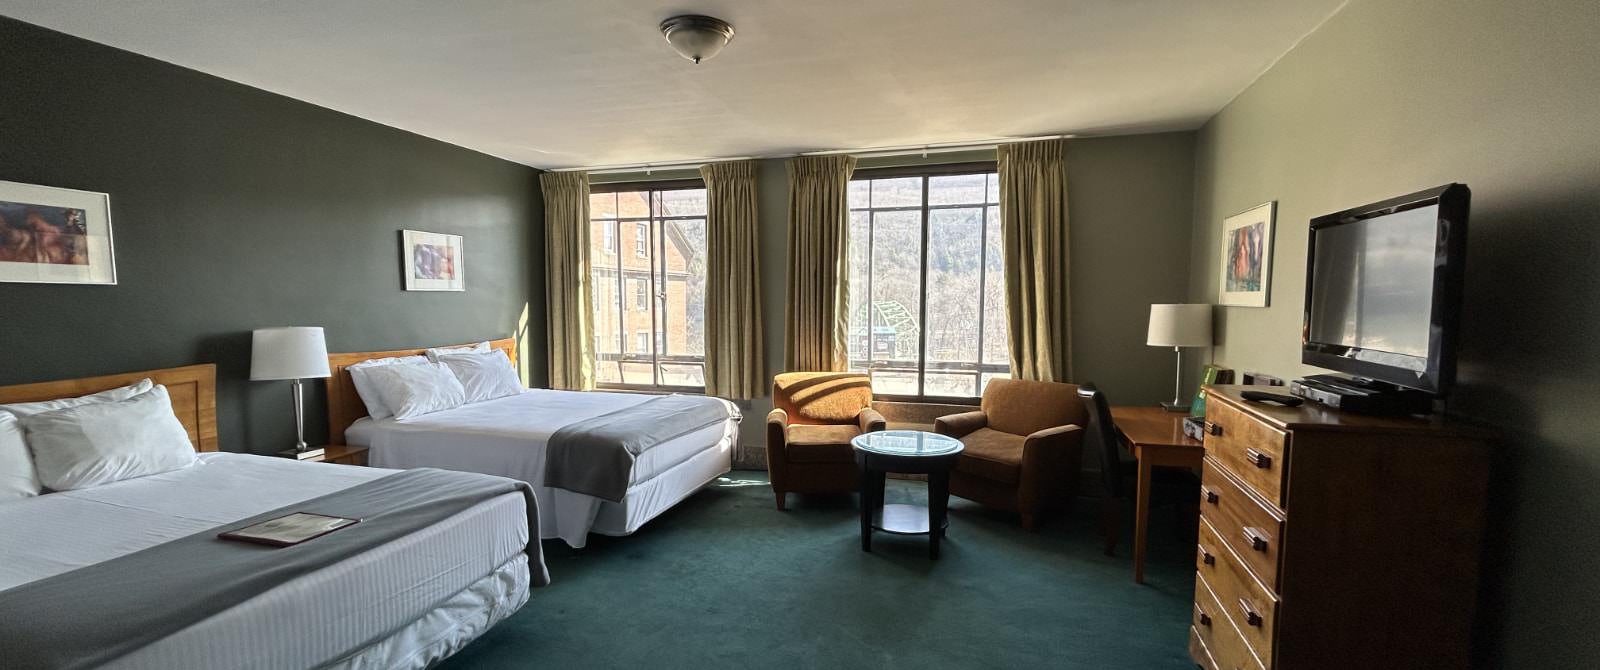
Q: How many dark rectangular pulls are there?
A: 7